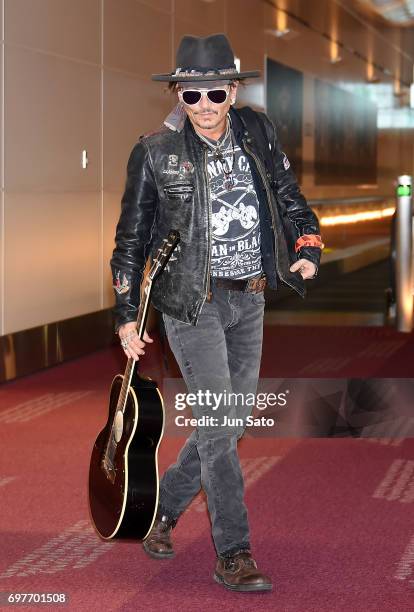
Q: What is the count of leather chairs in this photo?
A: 0